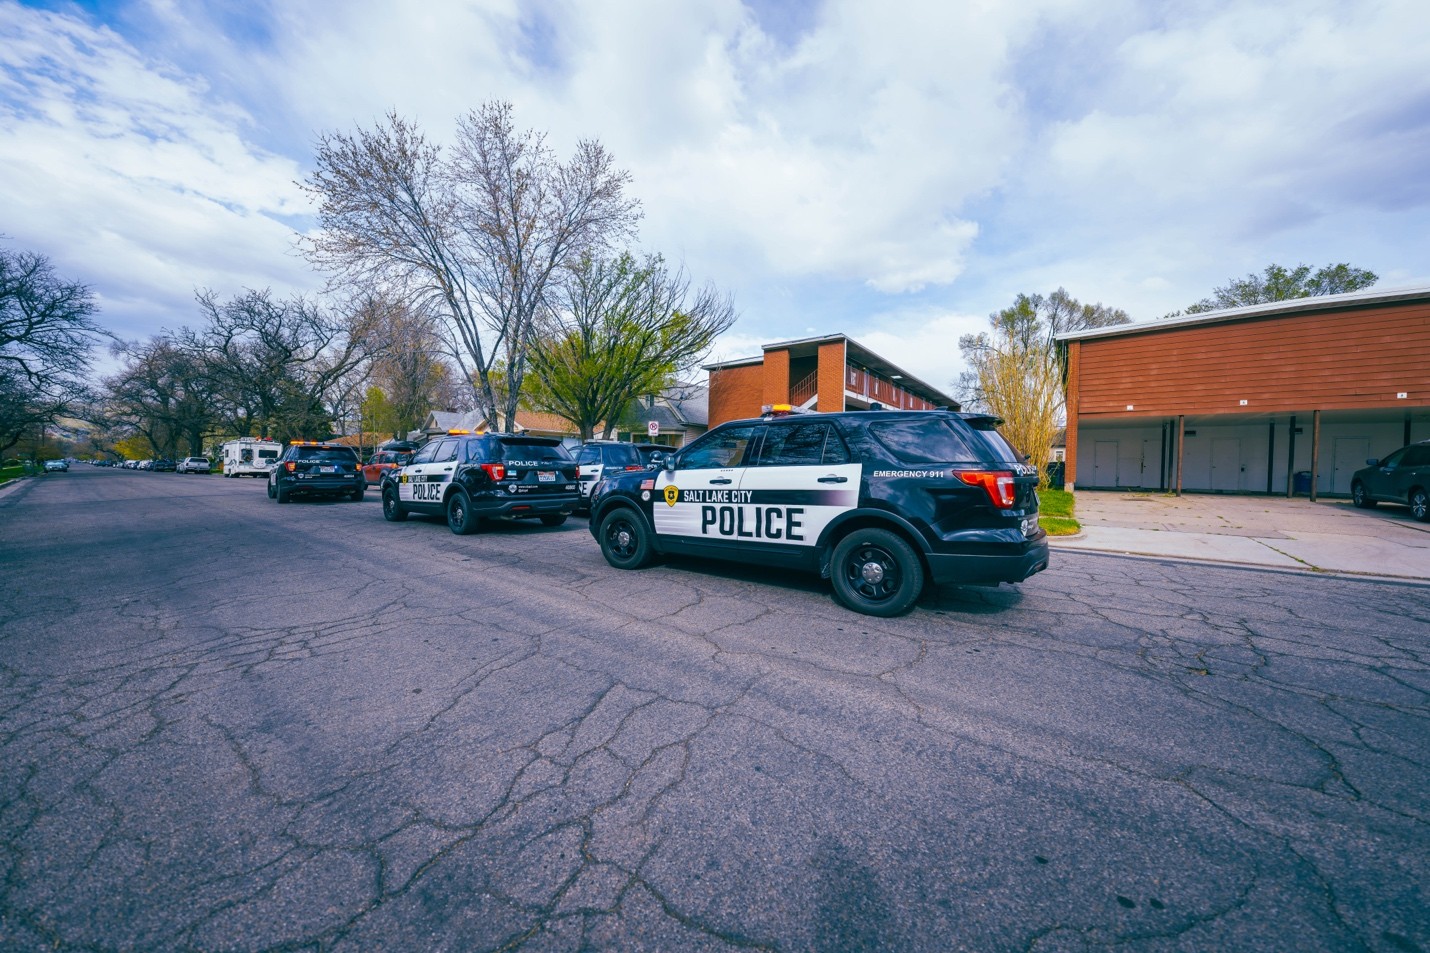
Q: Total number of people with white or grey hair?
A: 0